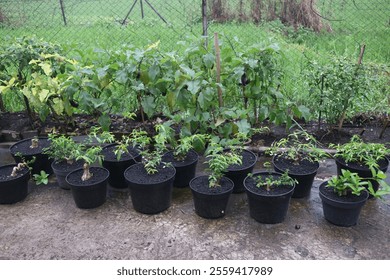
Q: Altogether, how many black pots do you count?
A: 13